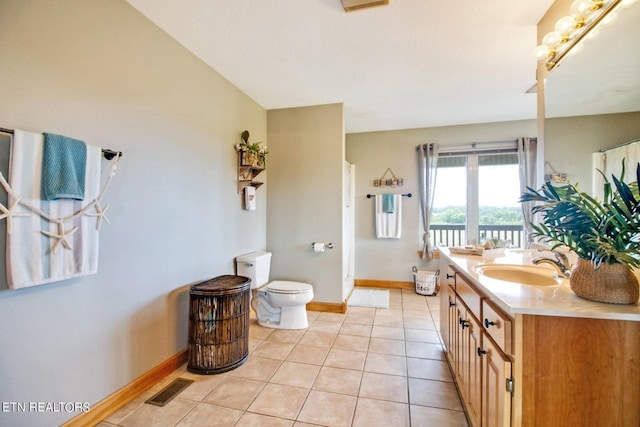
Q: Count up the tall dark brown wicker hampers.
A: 1